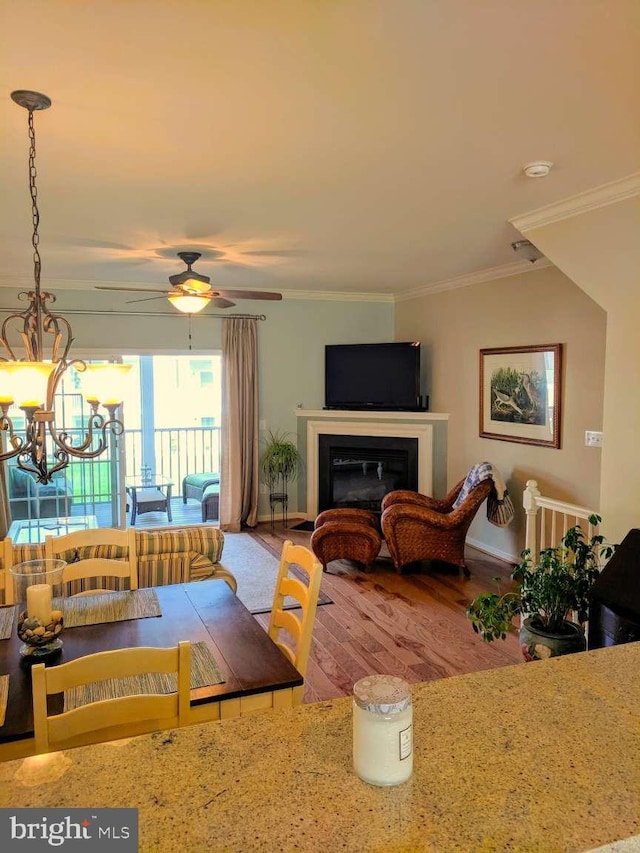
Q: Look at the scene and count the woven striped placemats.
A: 4